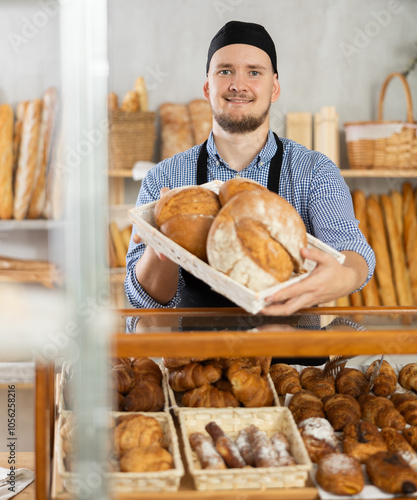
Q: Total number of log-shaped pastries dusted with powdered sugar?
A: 5